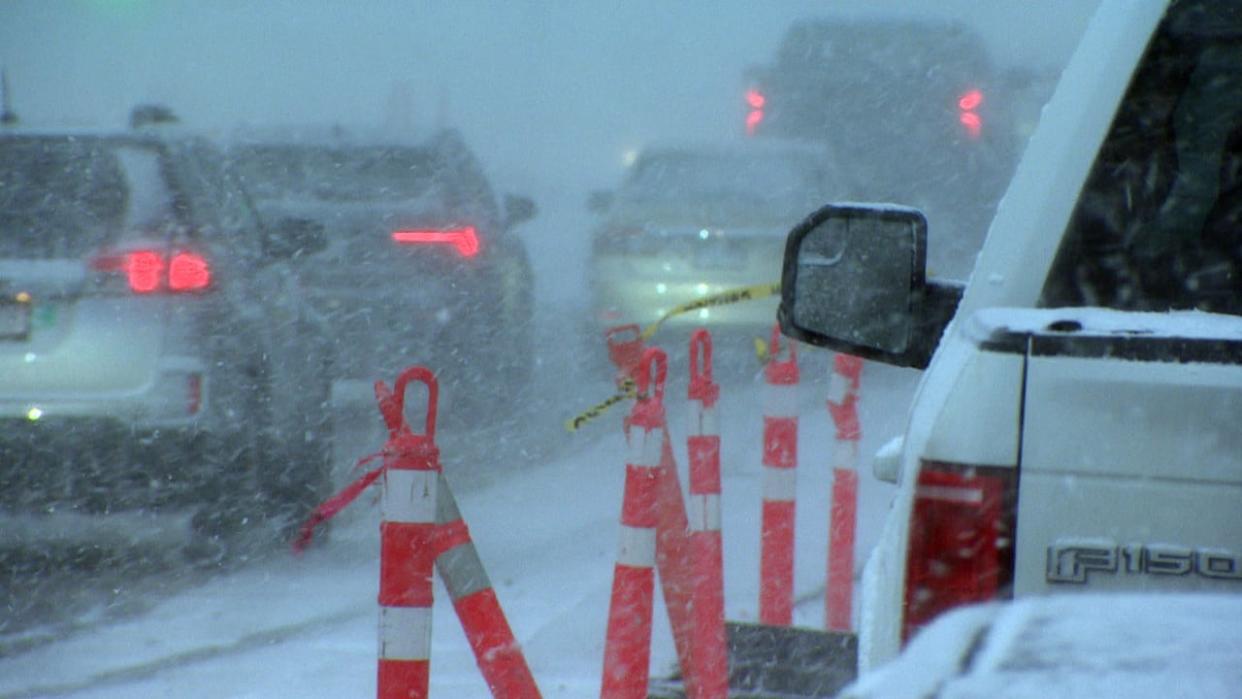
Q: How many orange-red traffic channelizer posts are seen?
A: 7